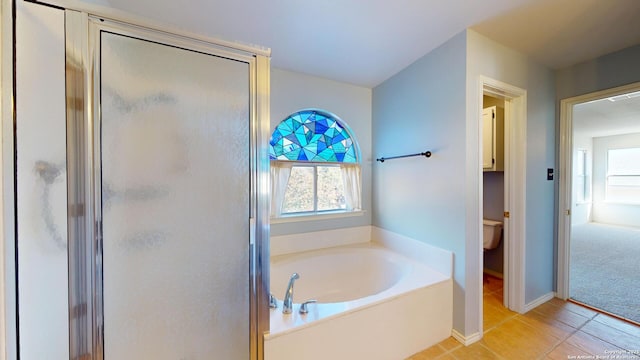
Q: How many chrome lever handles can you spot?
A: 2